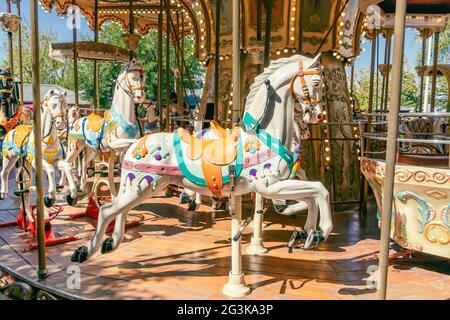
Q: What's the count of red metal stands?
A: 2